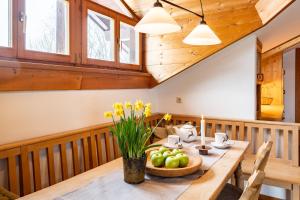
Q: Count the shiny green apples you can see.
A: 7